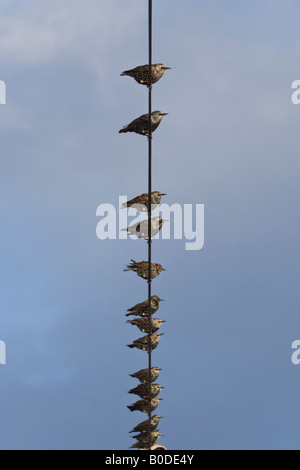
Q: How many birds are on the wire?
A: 14